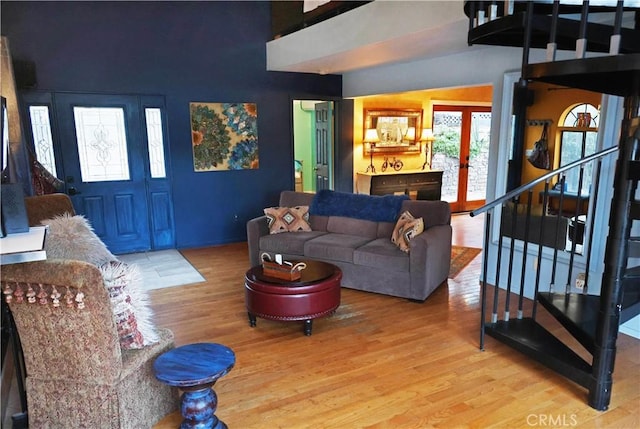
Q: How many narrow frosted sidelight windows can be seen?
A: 2